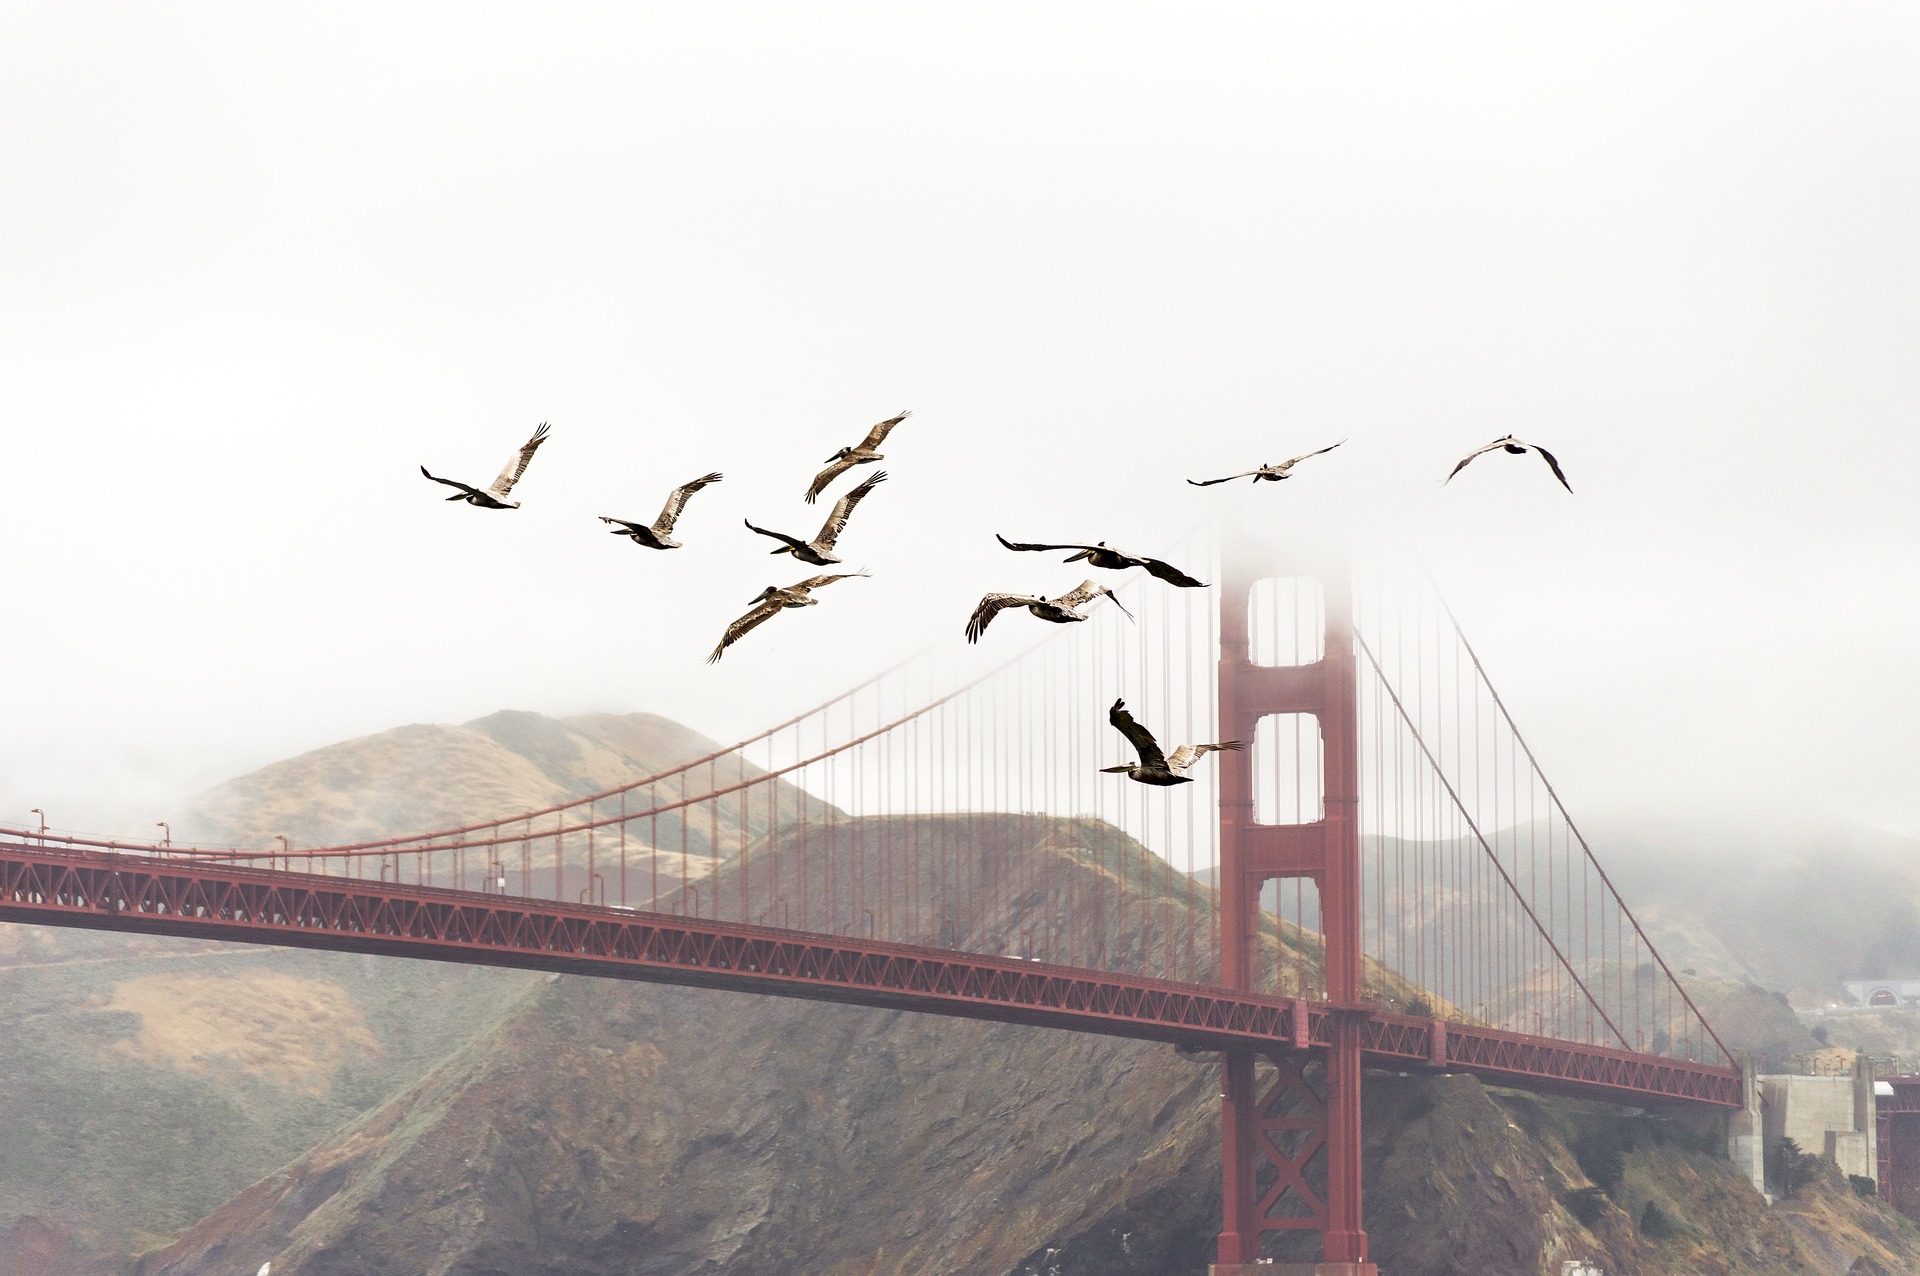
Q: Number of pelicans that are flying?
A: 10